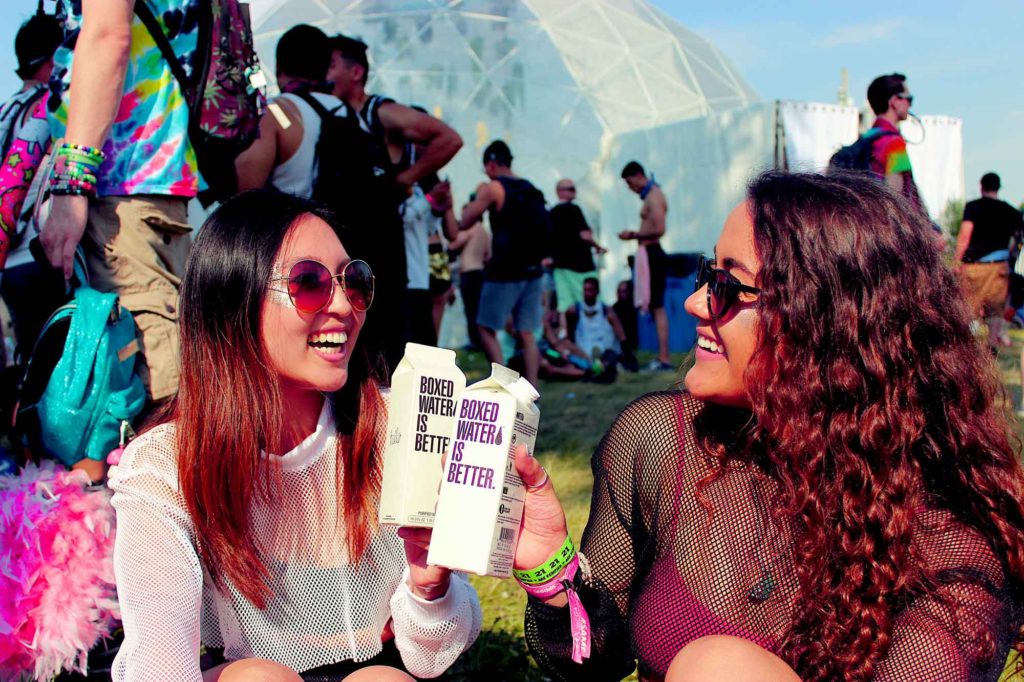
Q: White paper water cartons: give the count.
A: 2